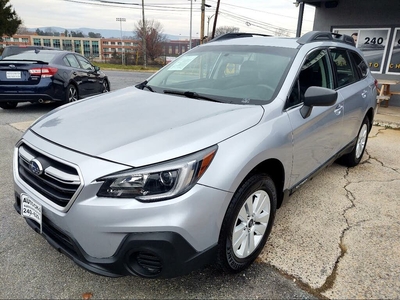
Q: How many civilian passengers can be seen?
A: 0